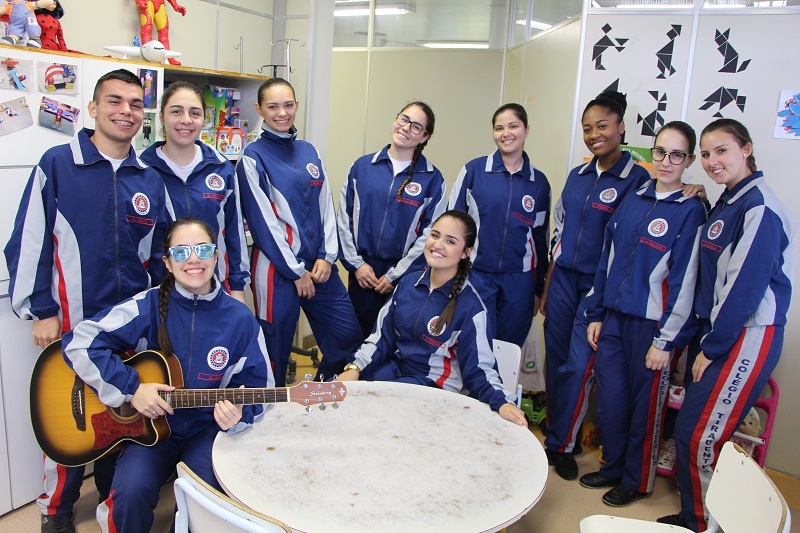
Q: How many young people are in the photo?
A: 10